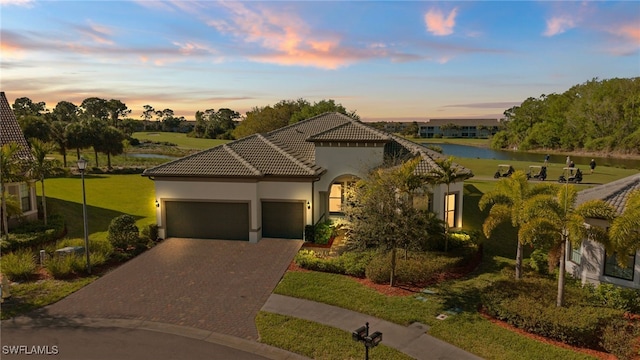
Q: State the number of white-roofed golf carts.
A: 3